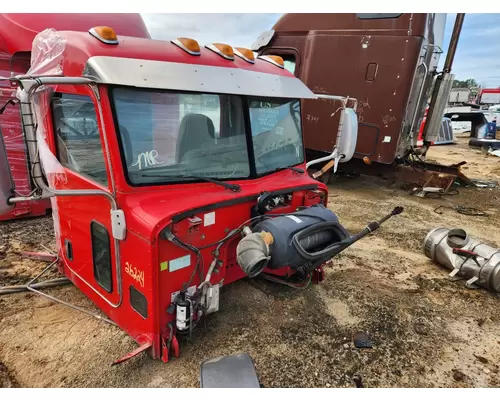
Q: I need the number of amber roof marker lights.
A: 5